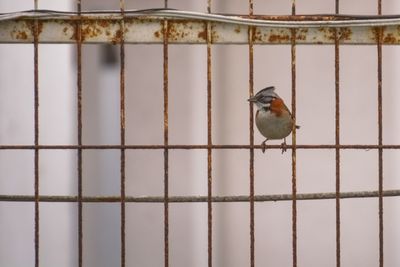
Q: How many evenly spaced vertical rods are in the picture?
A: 9